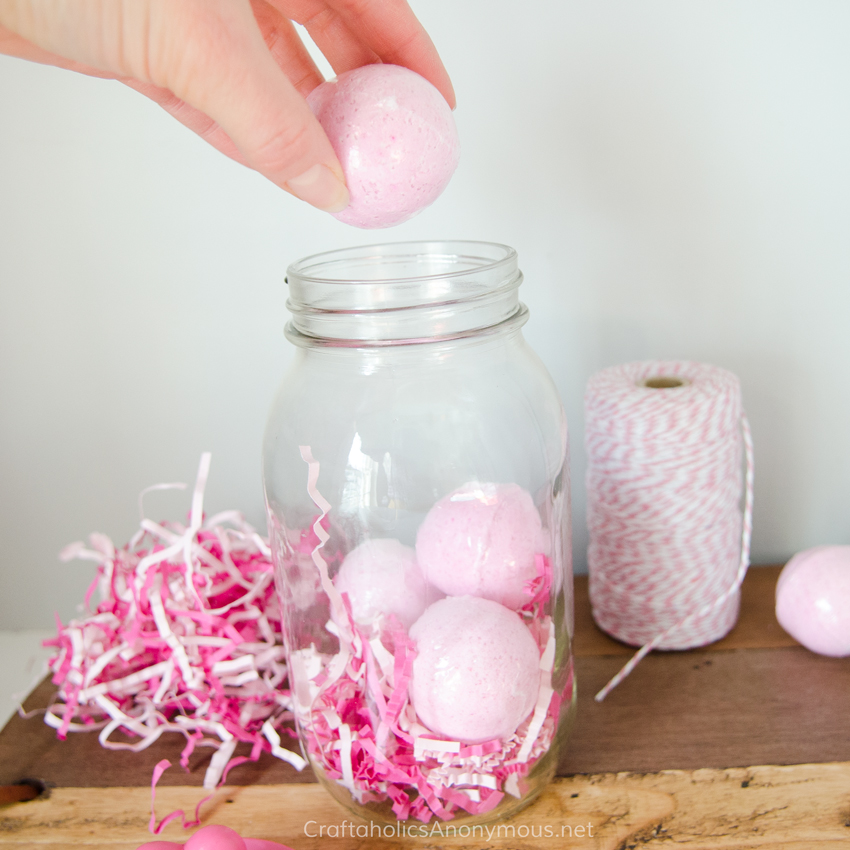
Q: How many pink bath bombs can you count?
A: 5